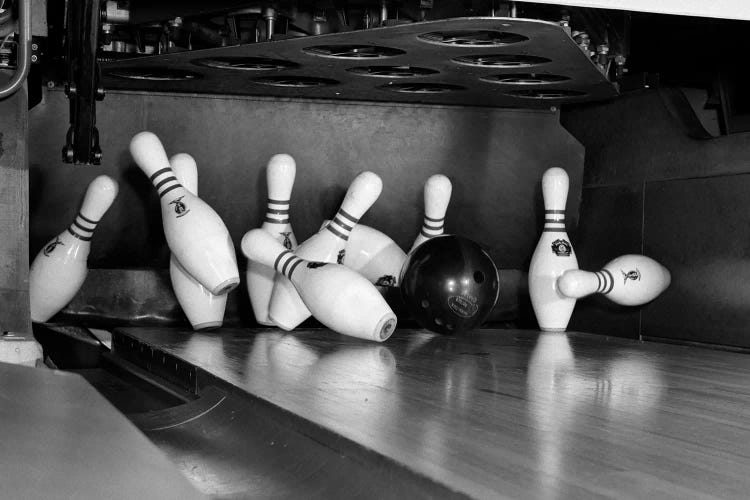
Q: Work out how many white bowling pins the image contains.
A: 10